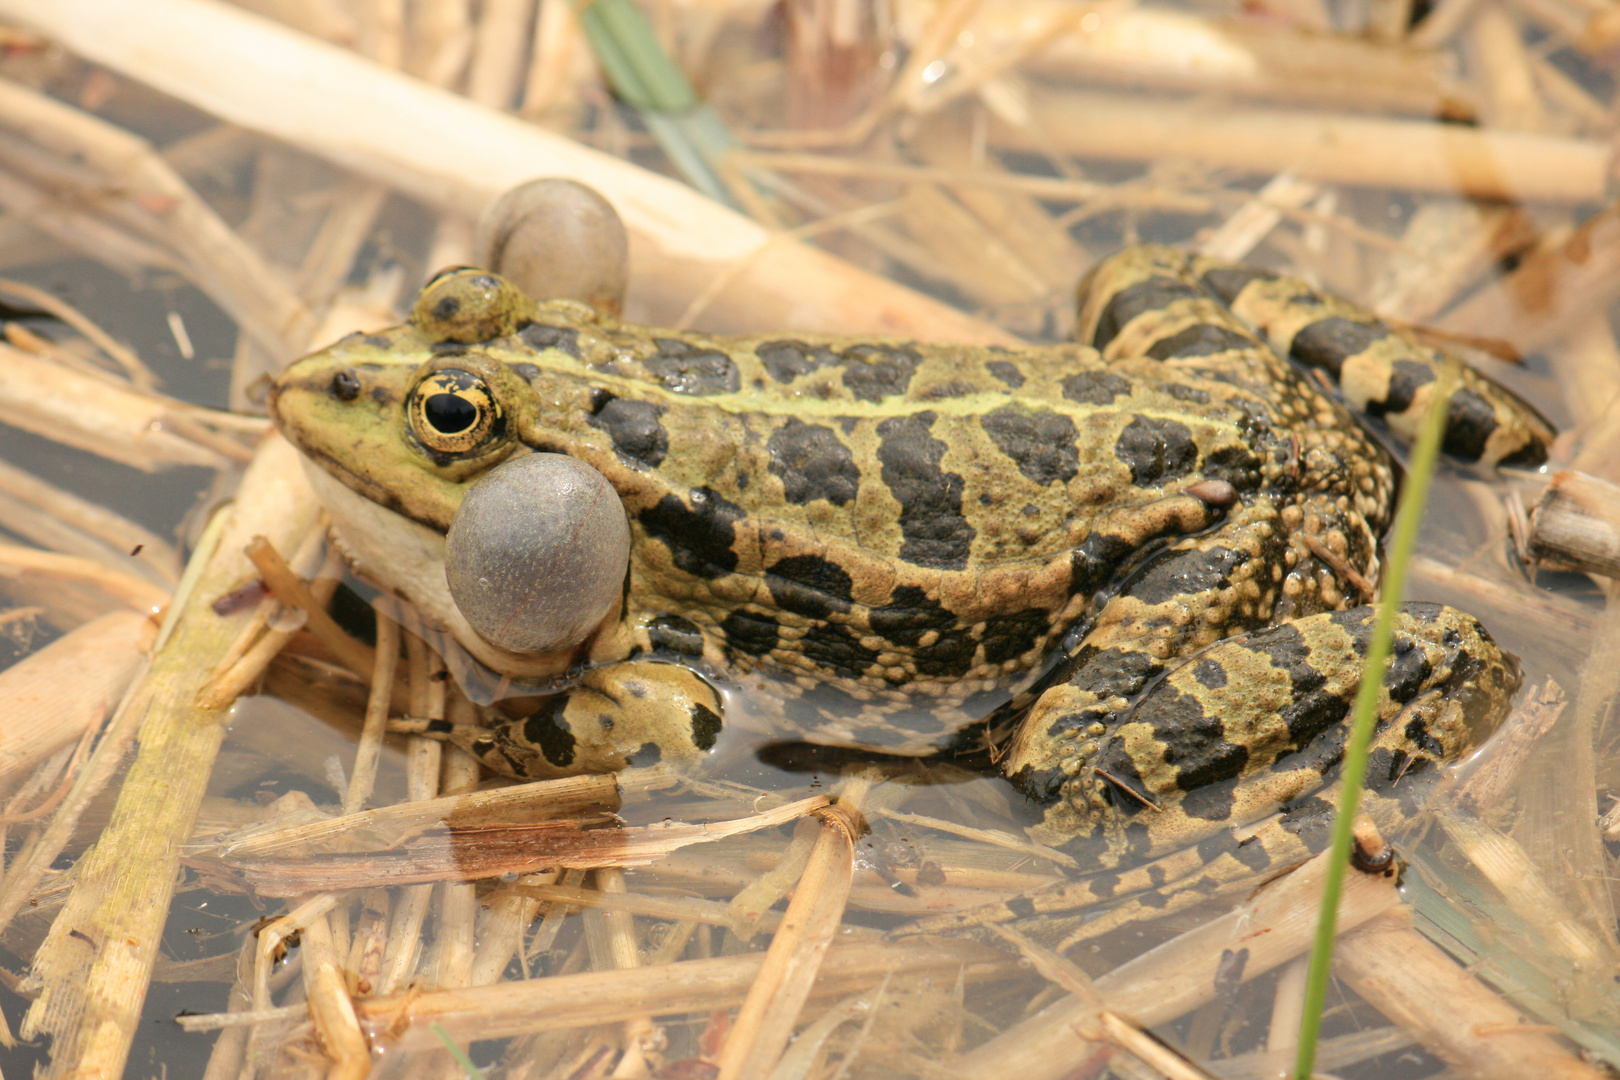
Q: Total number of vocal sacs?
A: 2